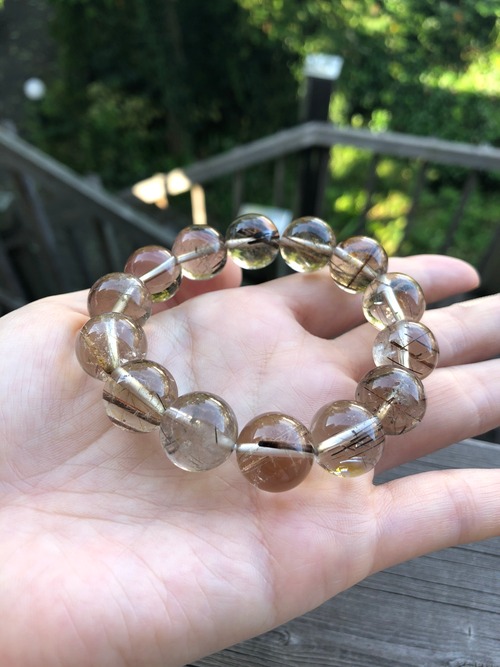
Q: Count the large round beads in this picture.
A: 14